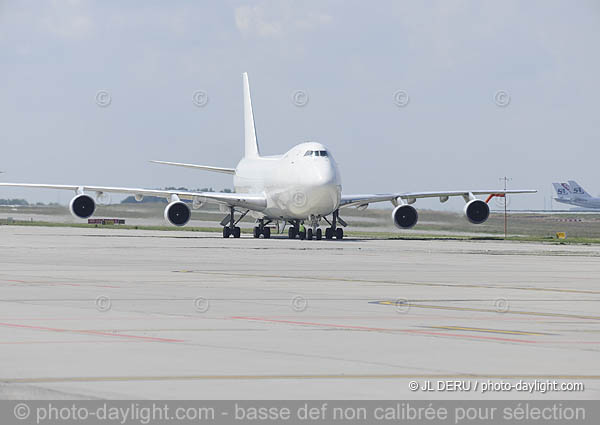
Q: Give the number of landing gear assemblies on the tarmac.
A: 5